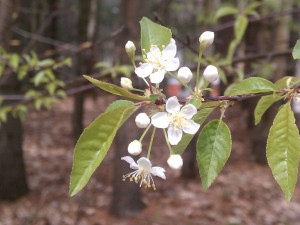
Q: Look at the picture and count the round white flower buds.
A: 8